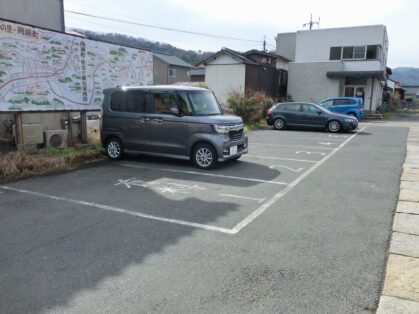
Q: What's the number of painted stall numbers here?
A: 5